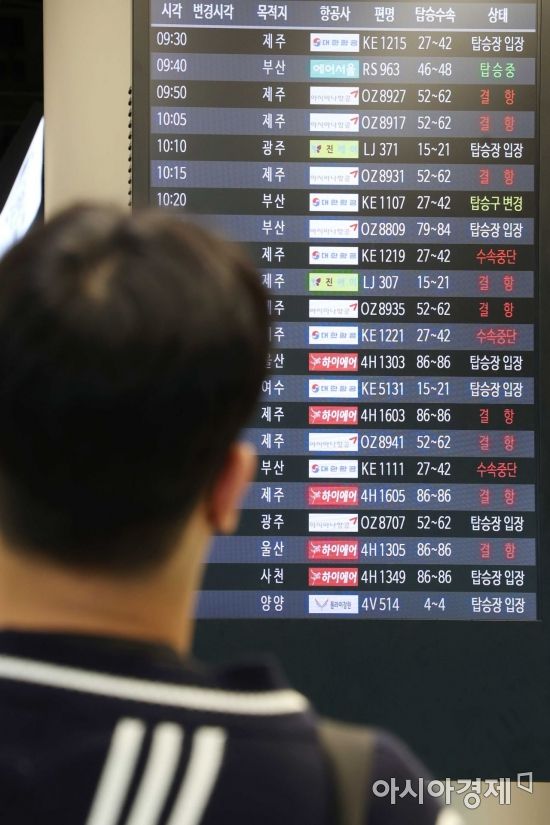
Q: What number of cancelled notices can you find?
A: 9